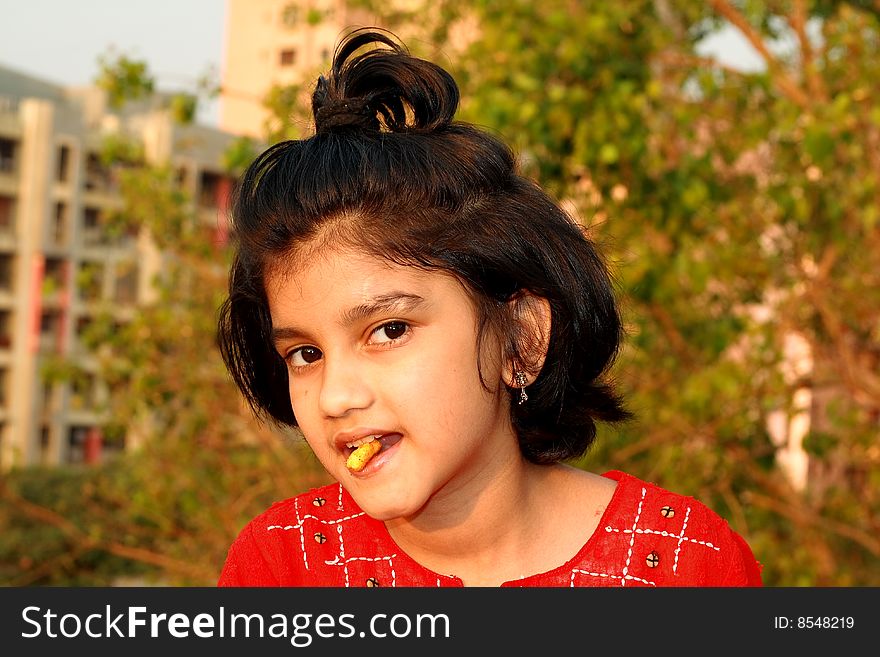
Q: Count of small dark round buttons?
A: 5